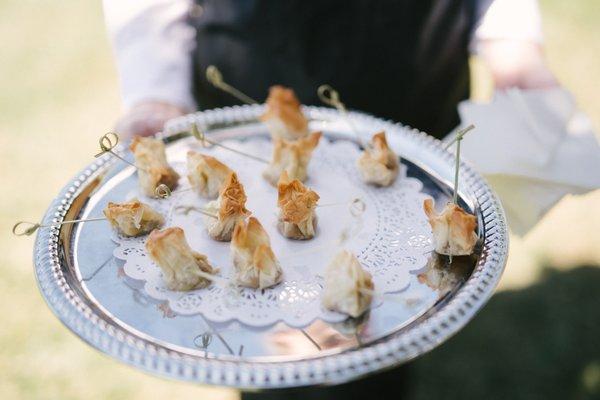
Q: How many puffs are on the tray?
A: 12